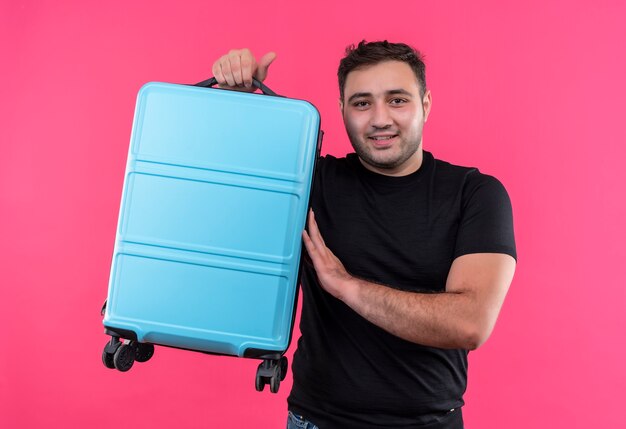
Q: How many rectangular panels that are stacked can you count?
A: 3